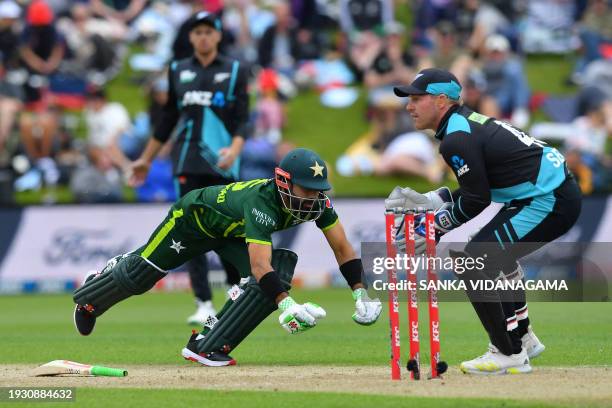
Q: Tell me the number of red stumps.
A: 3